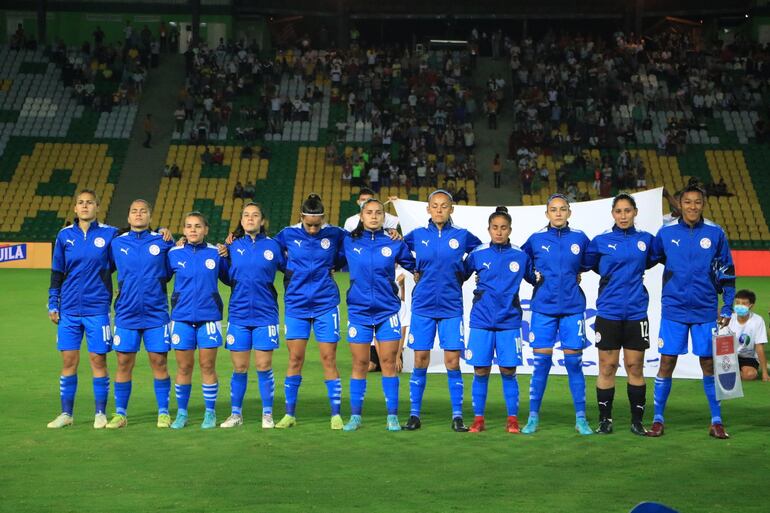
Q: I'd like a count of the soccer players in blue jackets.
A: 11